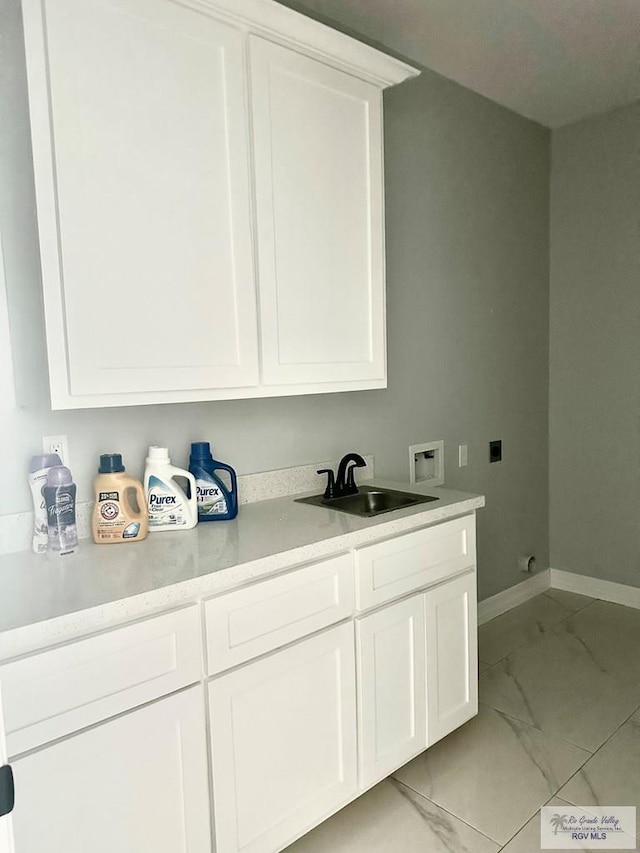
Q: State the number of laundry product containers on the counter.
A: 5